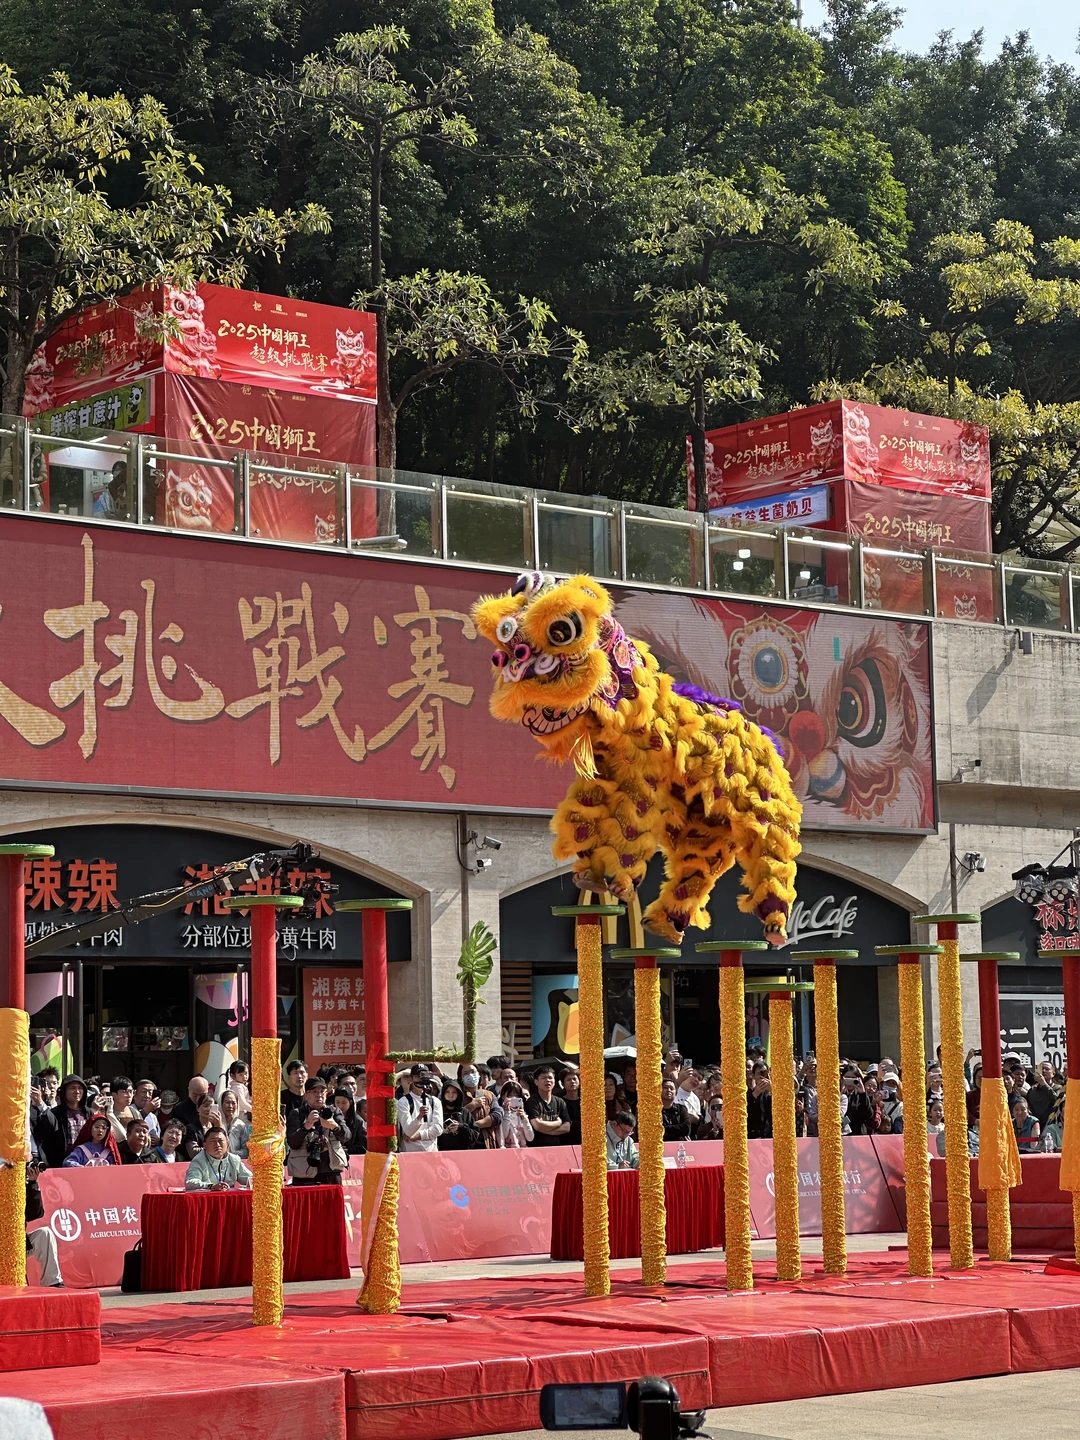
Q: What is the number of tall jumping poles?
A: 12